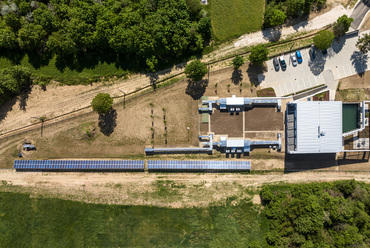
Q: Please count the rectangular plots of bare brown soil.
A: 2